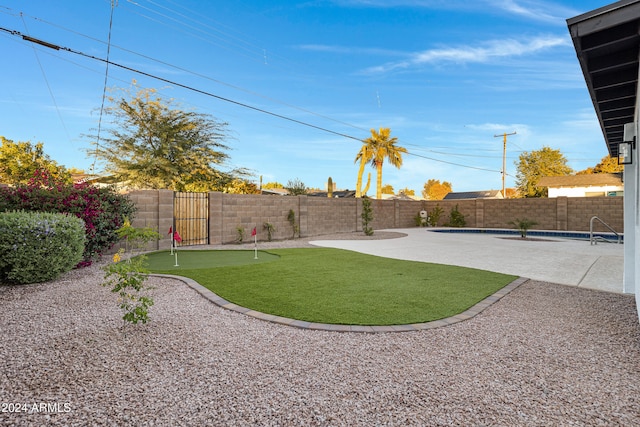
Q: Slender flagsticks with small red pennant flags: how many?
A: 3